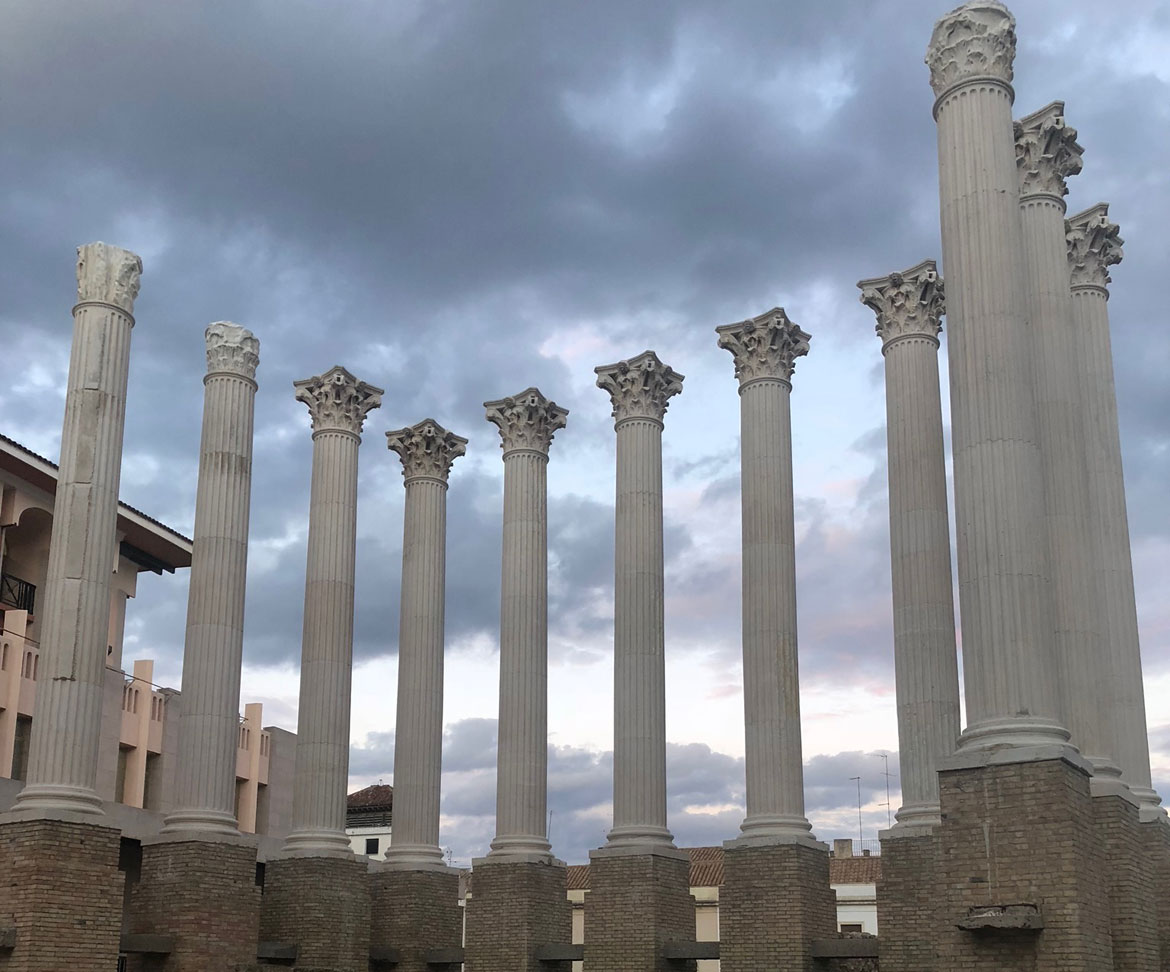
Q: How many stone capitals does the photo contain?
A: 11